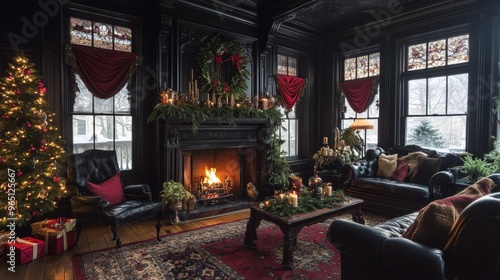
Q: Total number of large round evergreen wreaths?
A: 1